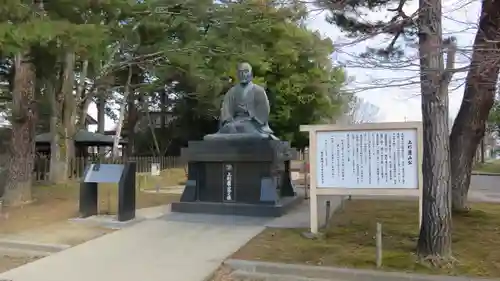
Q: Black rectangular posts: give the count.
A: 2